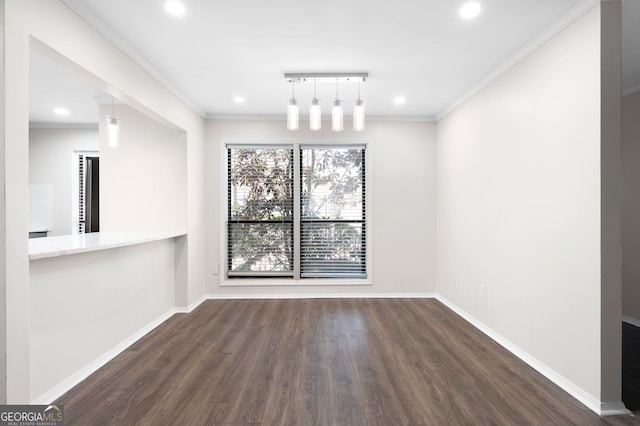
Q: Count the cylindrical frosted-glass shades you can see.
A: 5